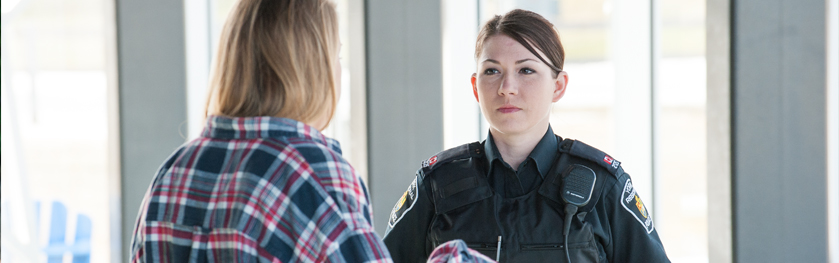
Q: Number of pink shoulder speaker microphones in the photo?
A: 0